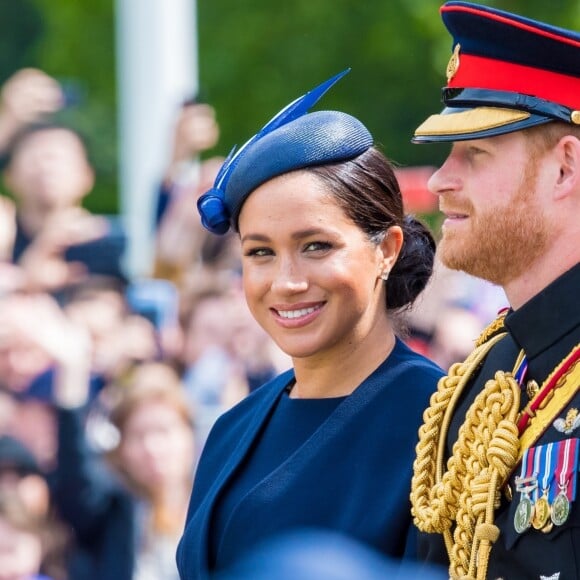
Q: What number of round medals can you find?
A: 3